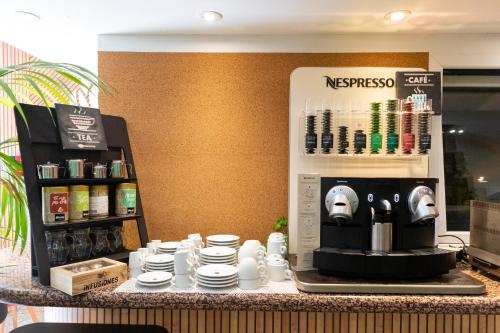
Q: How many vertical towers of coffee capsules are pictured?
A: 8